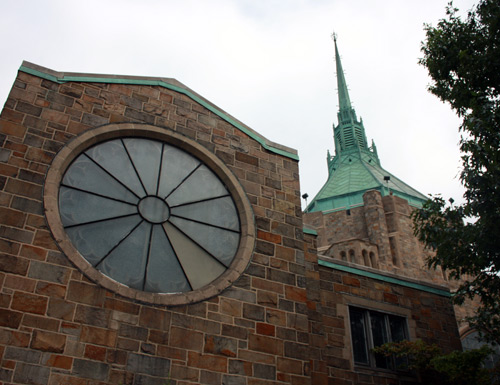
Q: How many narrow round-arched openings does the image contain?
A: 4